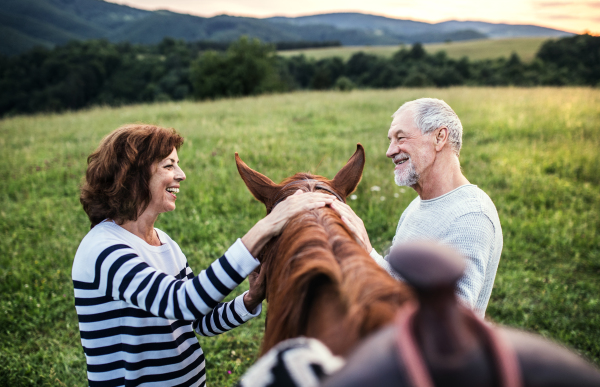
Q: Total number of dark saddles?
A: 1